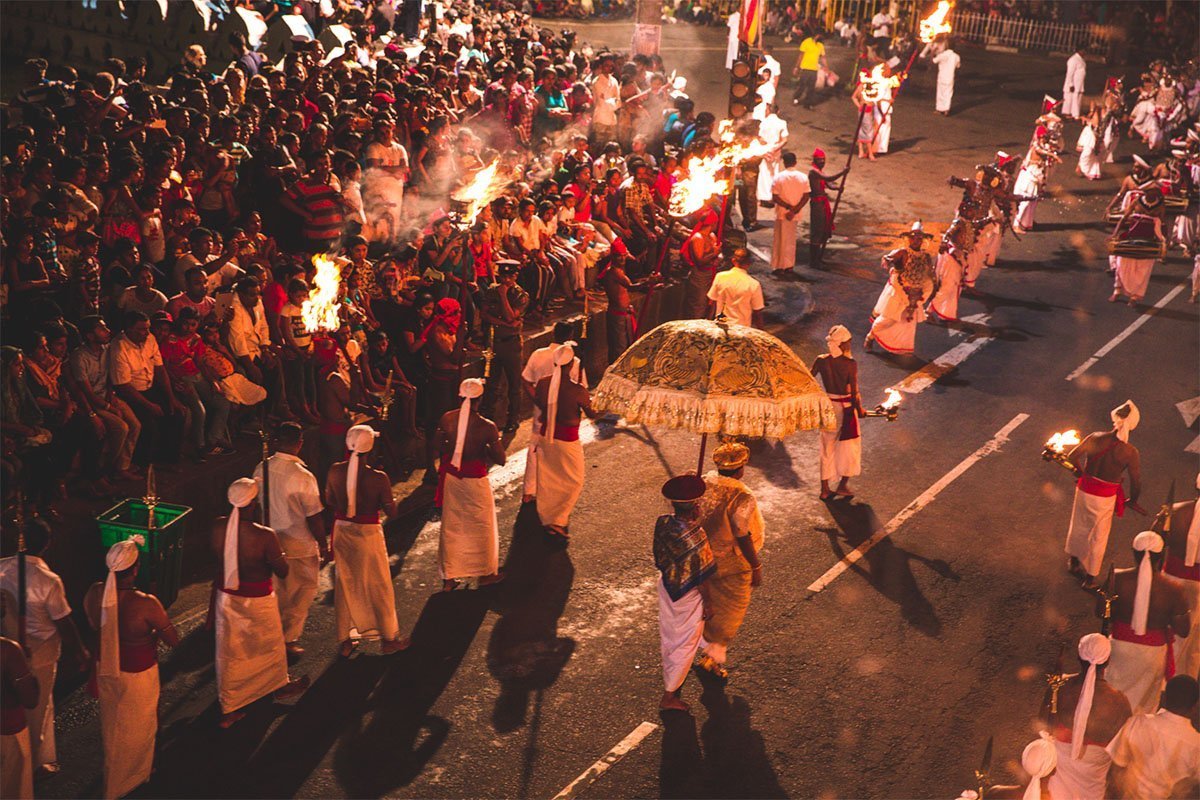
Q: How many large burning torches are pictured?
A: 6